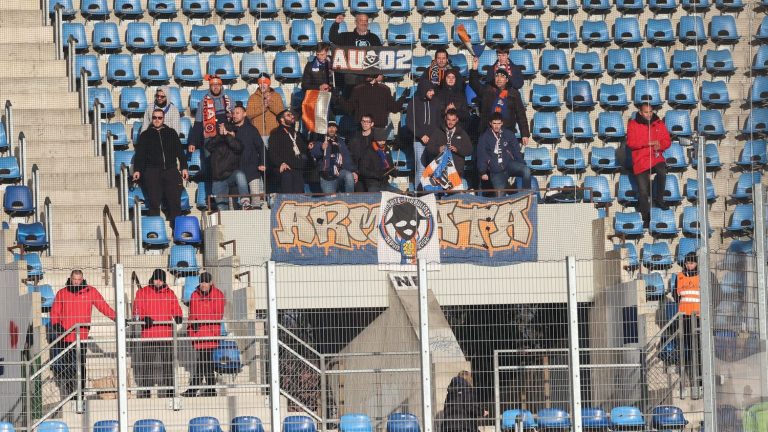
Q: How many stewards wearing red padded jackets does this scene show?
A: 4